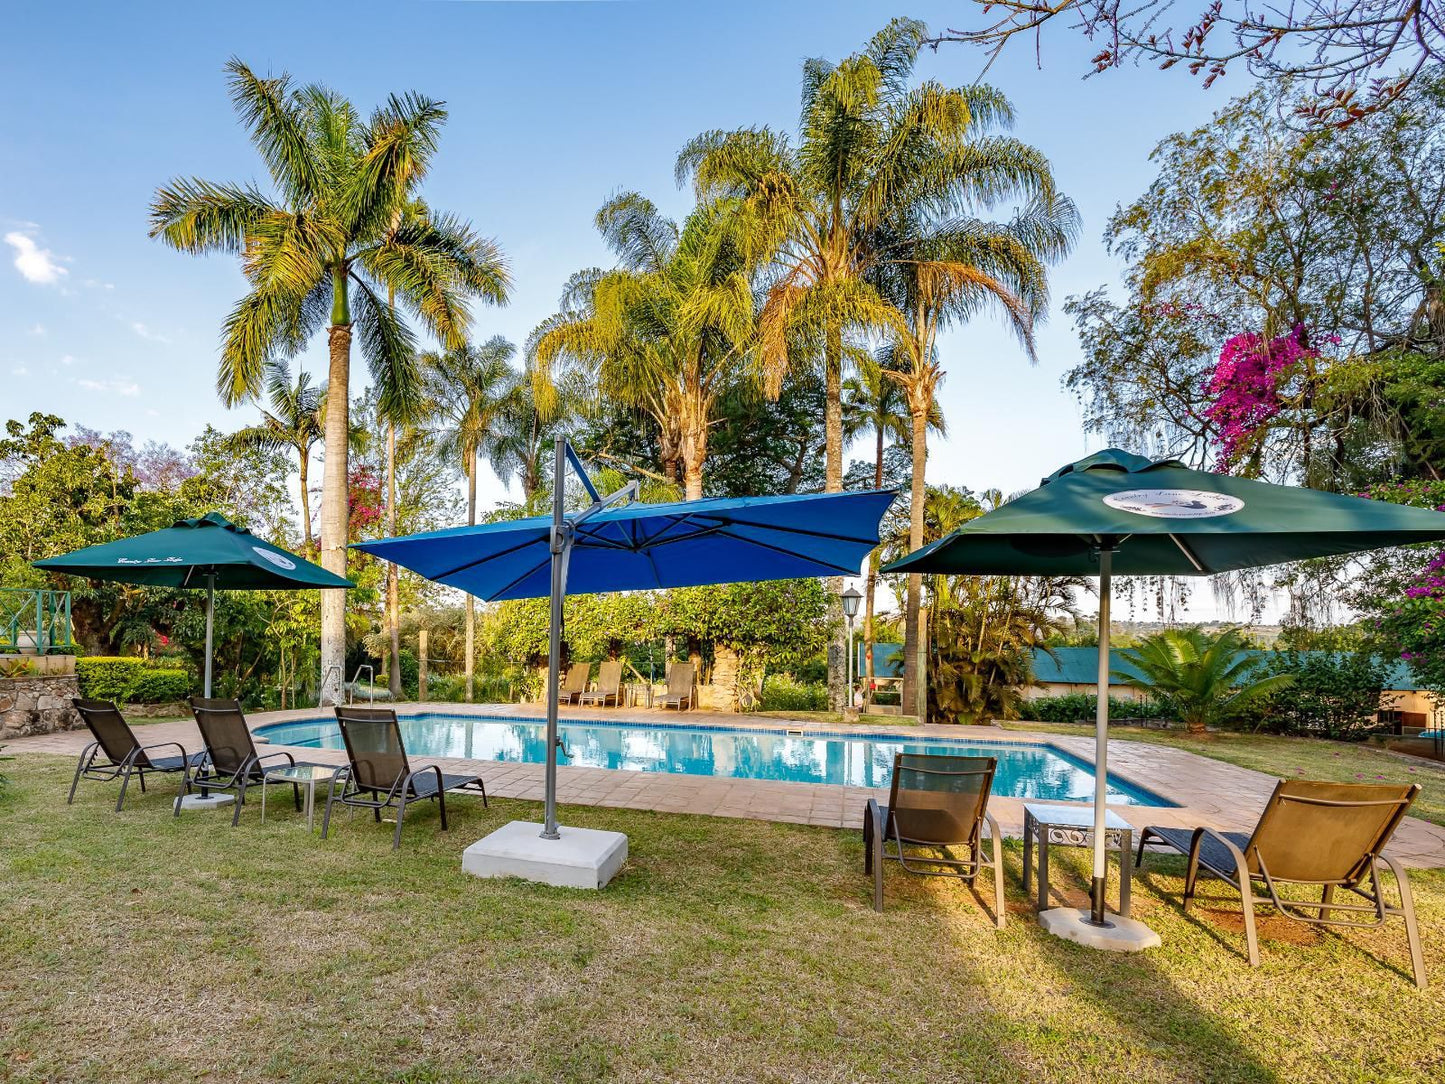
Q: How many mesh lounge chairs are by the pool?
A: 8